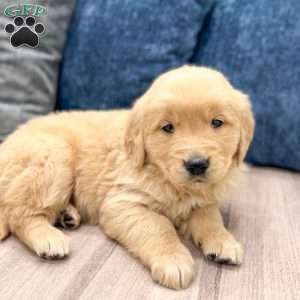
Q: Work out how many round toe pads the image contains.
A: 4